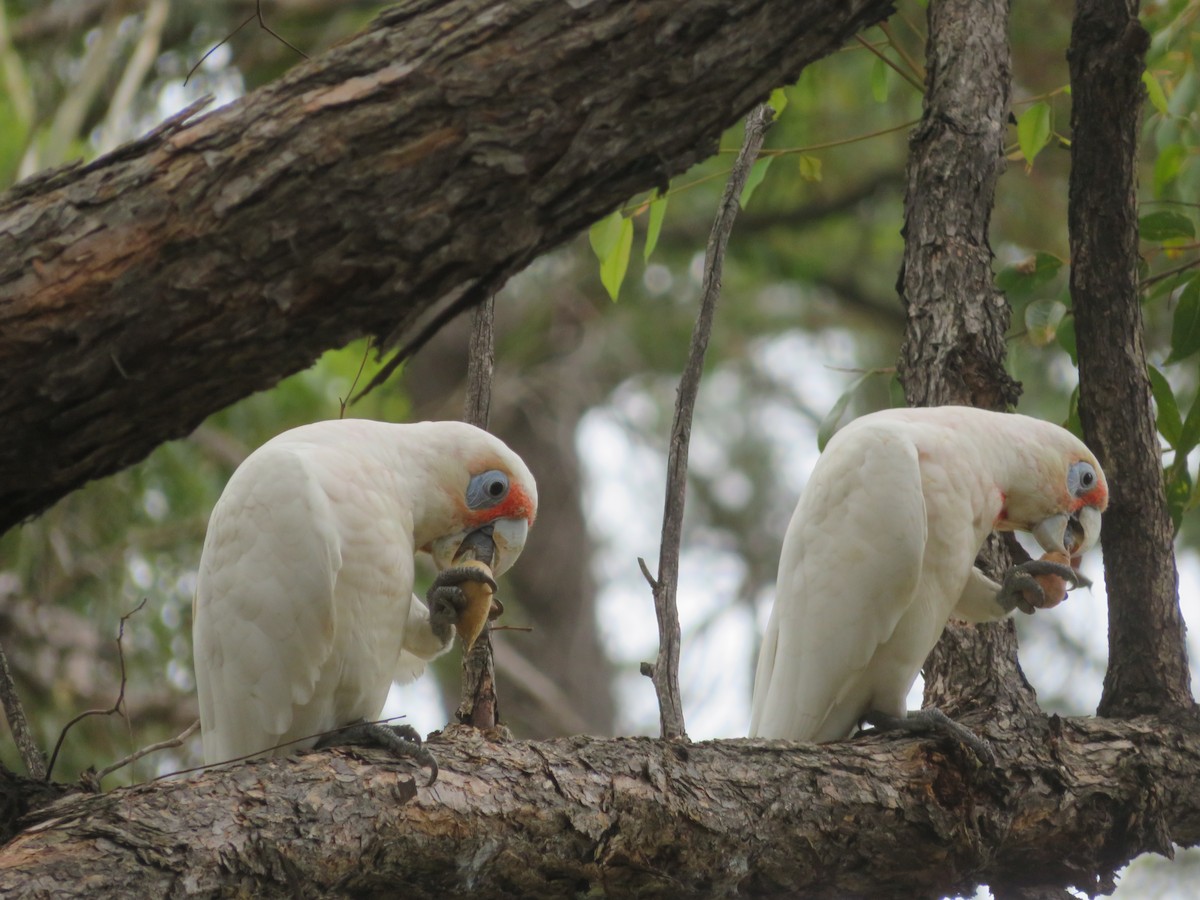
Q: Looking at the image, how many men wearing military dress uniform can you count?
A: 0